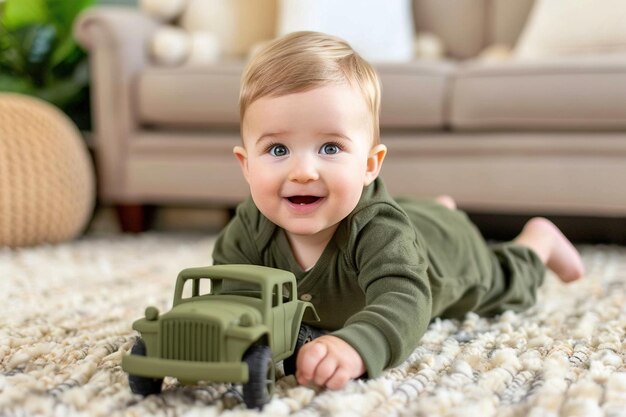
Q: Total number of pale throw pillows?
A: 3